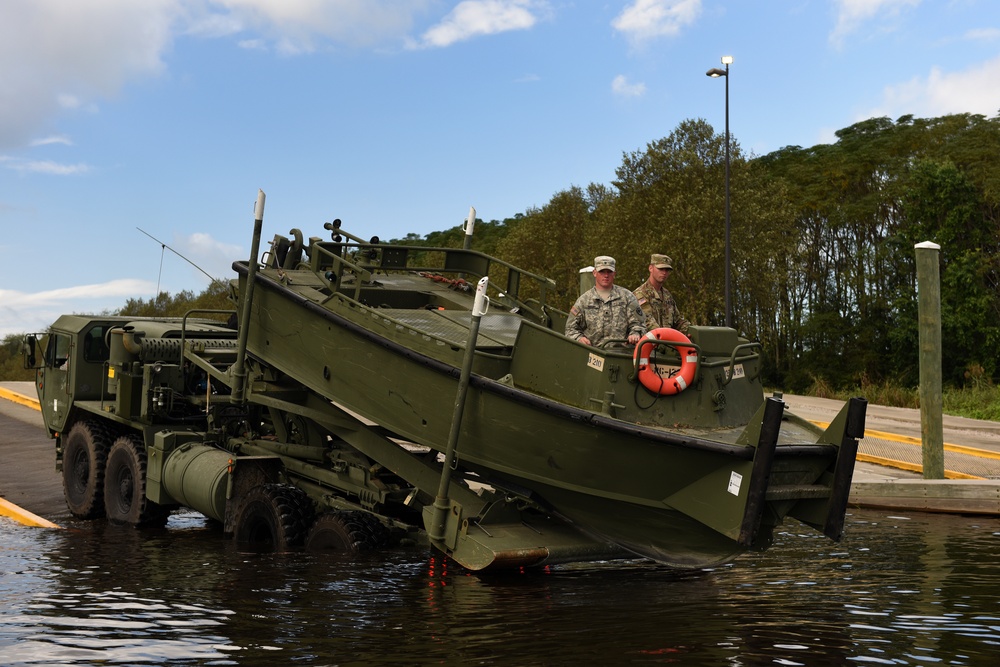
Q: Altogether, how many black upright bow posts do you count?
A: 2